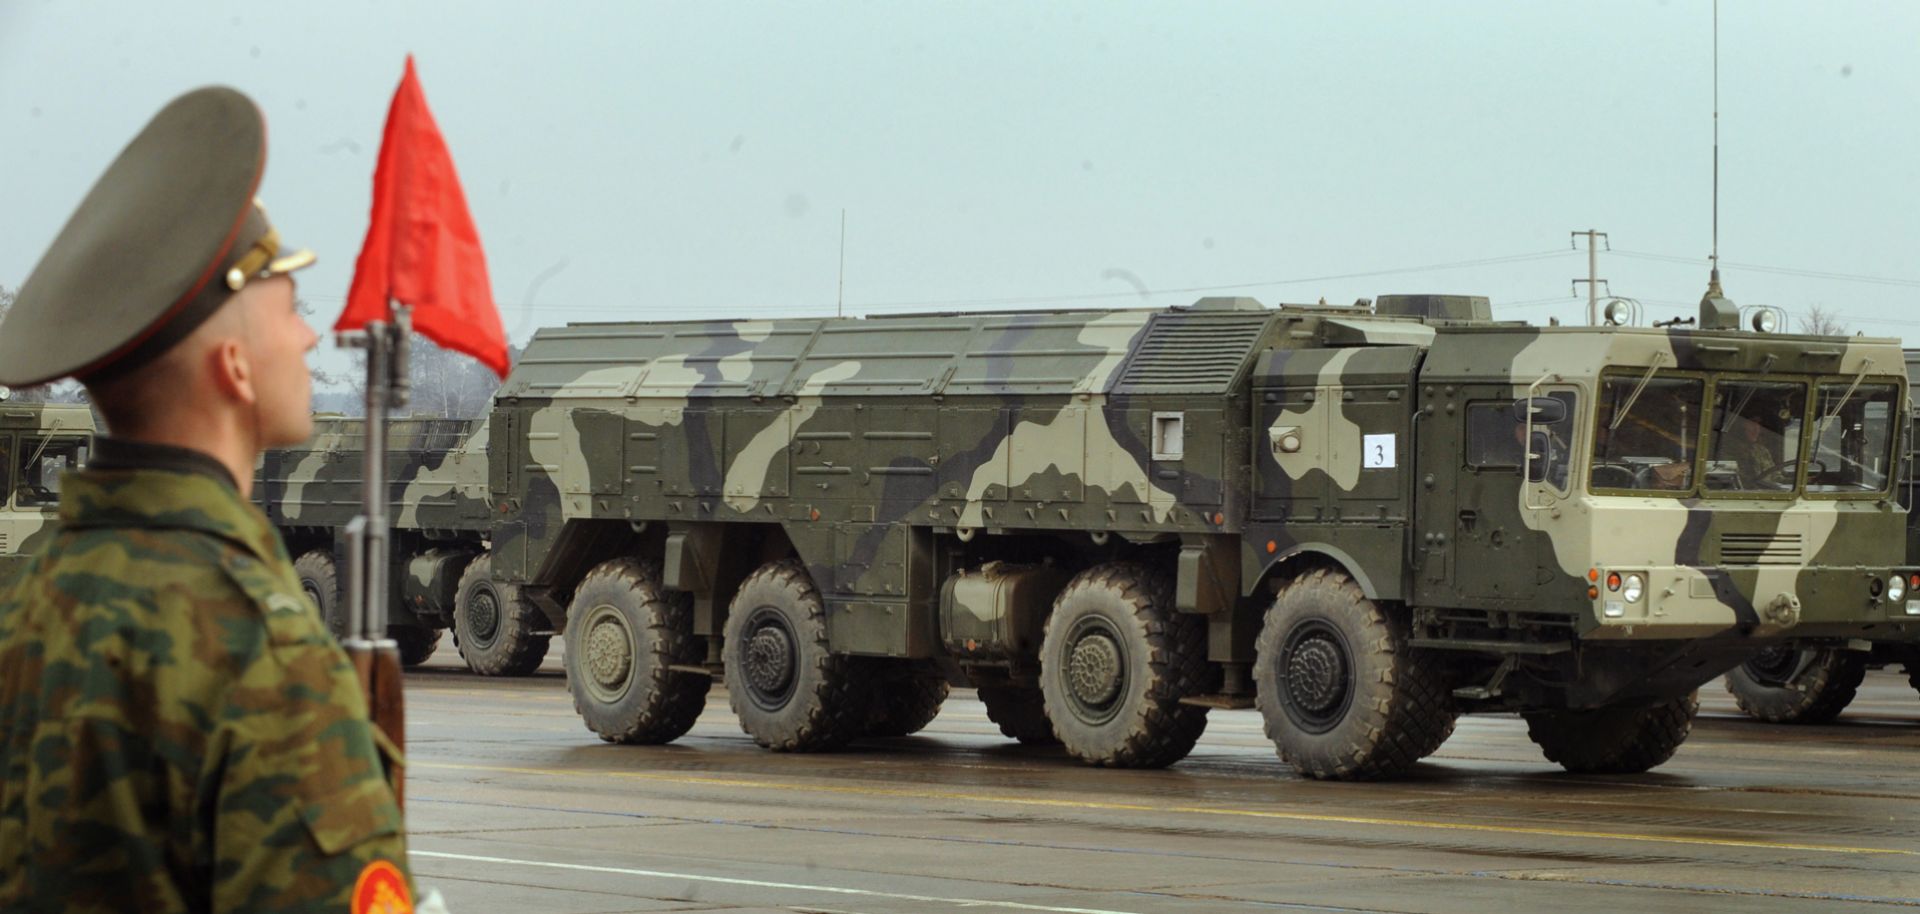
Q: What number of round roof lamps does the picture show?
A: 2